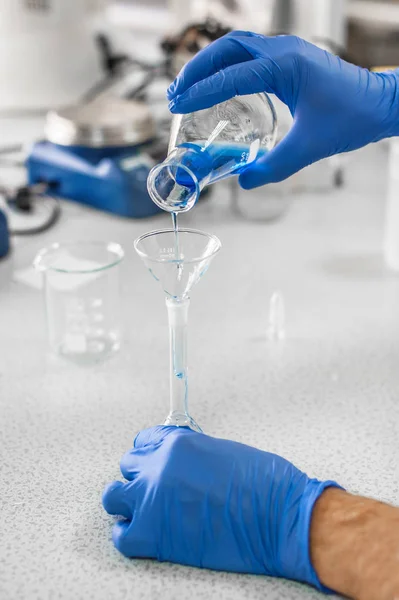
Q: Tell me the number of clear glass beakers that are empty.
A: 1